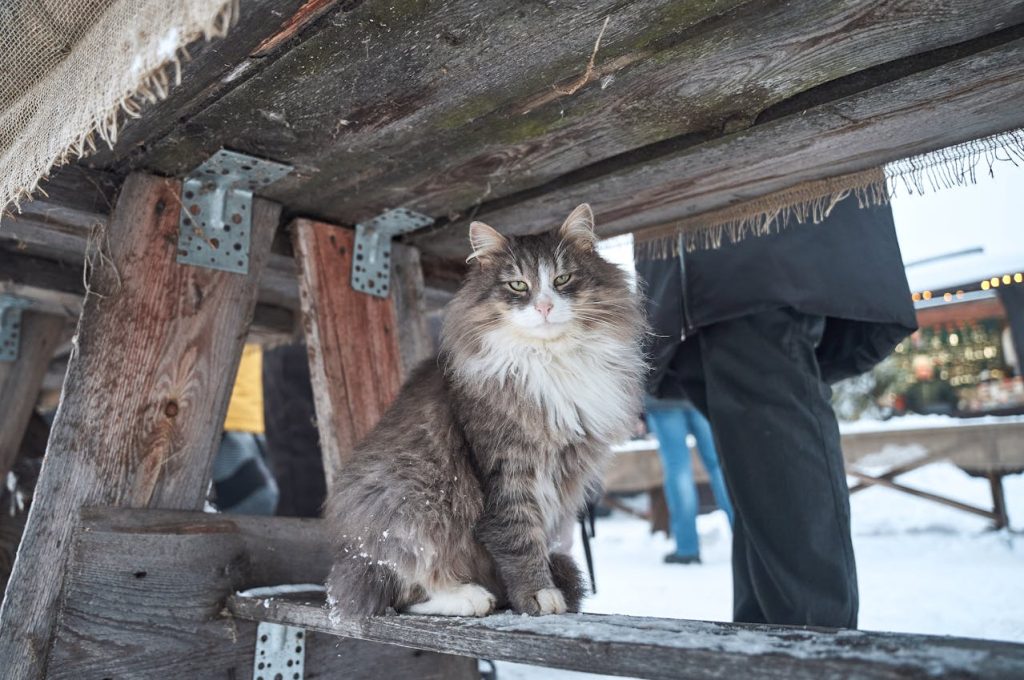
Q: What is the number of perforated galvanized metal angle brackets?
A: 4